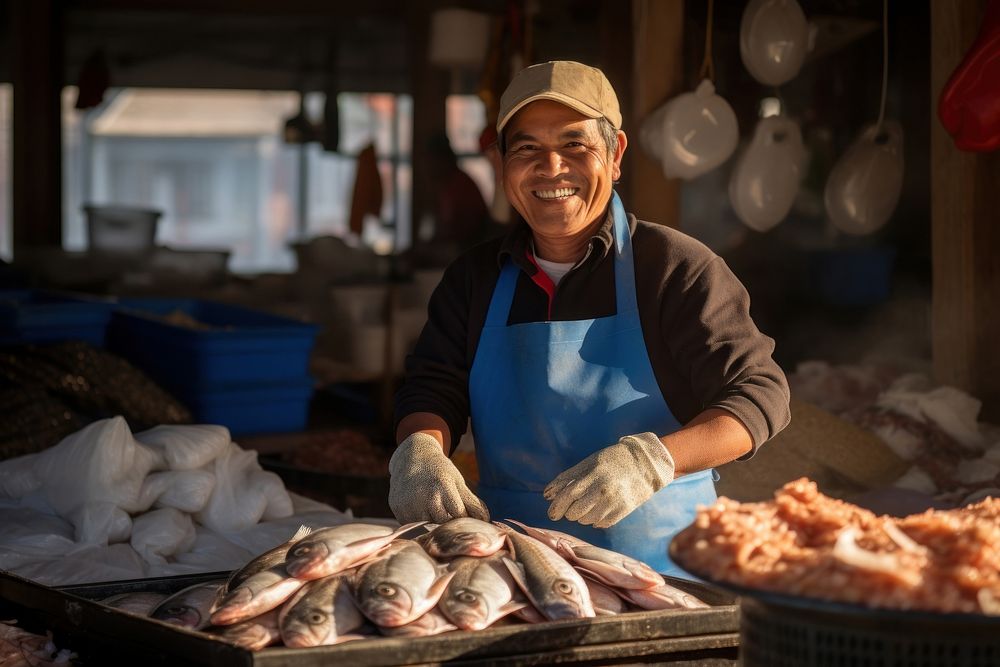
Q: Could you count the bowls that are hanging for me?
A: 4